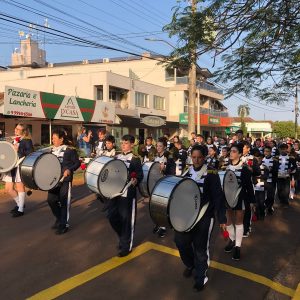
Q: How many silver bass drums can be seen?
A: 6